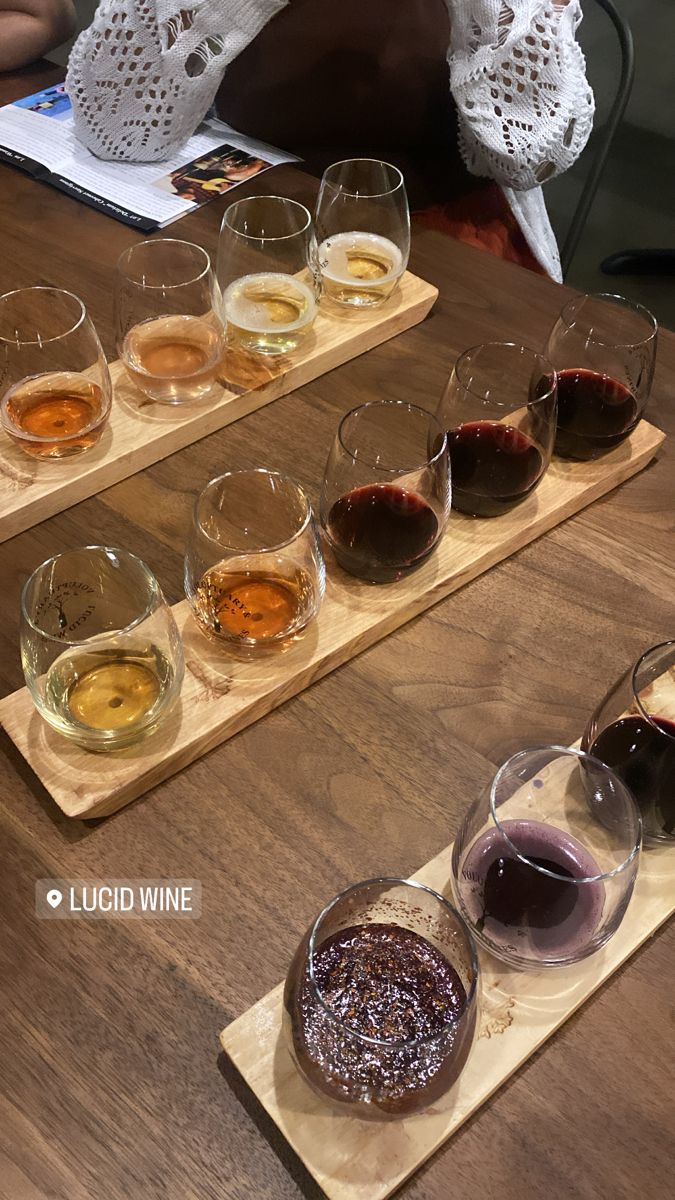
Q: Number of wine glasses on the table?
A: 12